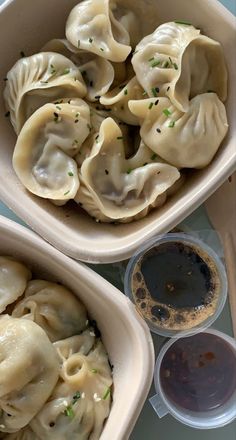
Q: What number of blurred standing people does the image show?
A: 0